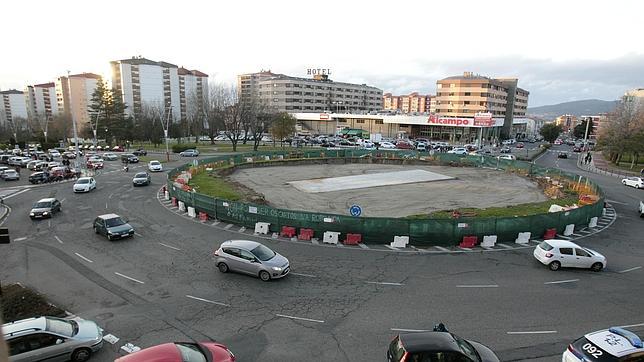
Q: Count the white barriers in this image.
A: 11